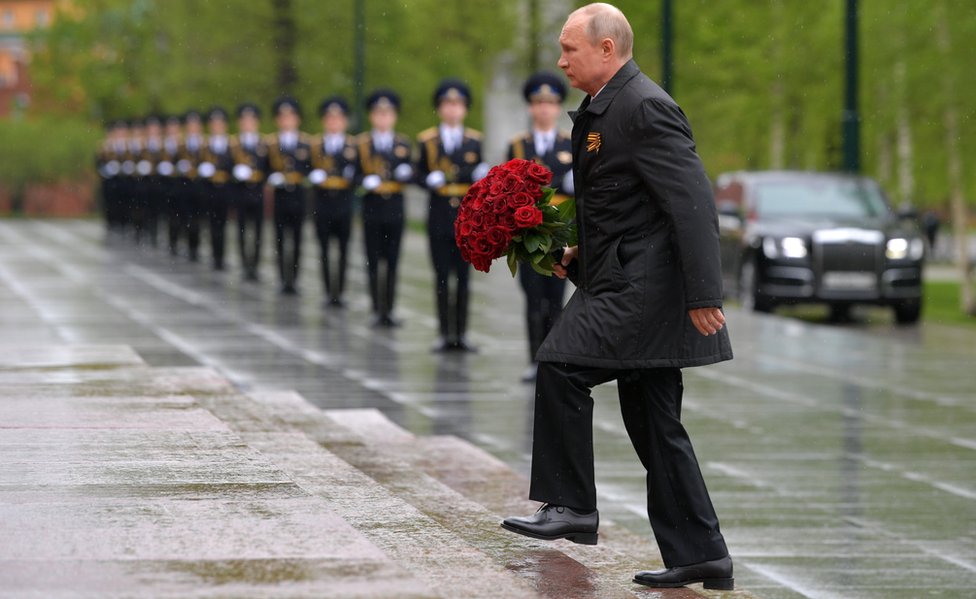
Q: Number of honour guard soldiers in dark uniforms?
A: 13